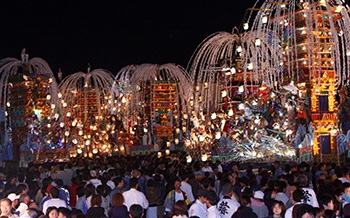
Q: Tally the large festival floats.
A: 5